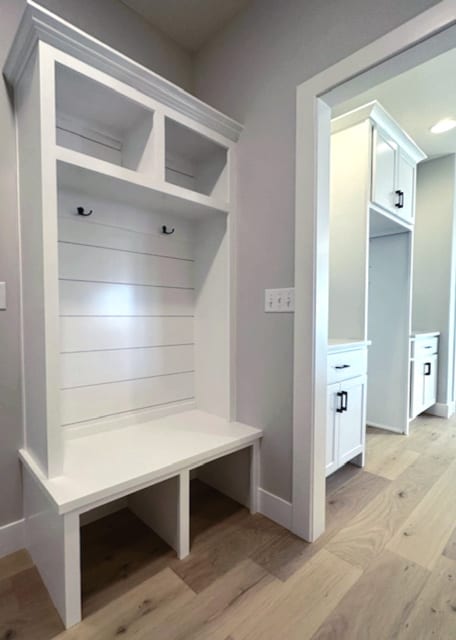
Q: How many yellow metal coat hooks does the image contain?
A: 0